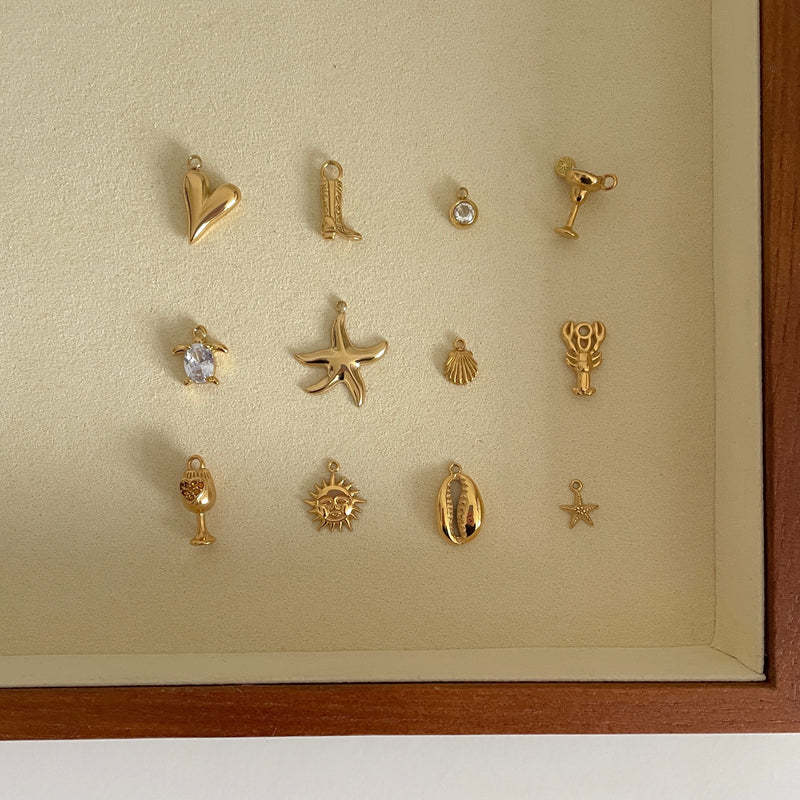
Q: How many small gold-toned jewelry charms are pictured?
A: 12